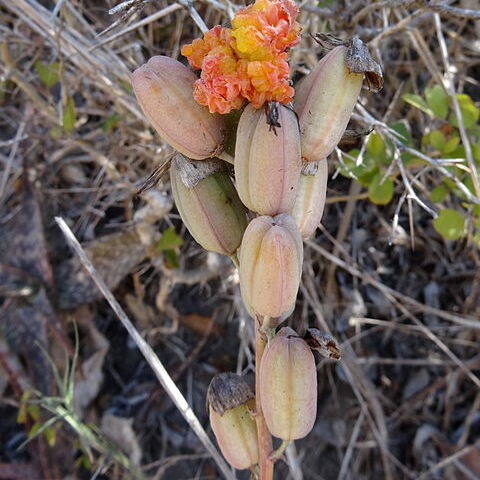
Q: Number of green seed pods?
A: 8